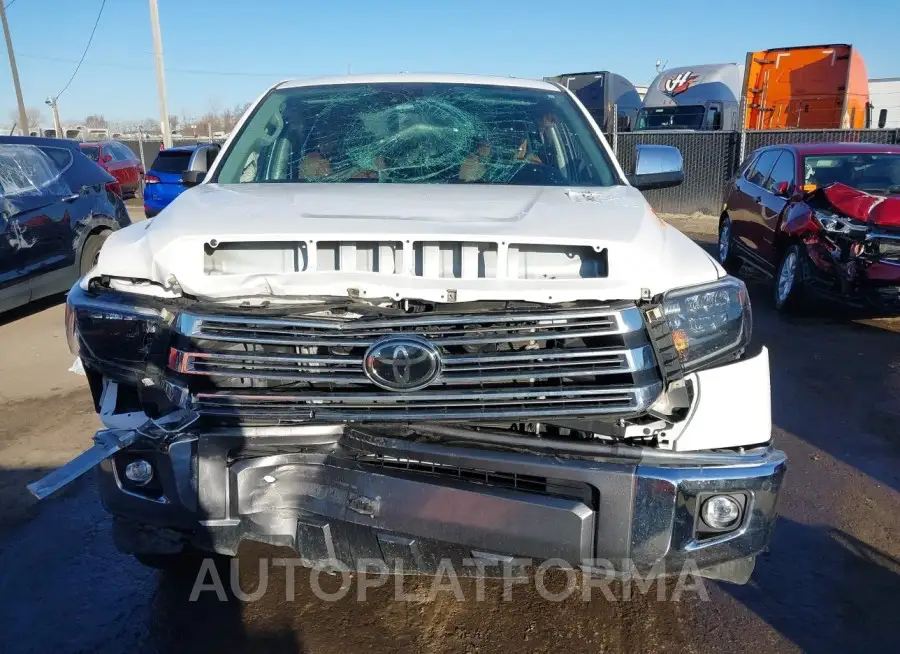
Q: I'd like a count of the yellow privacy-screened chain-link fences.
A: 0